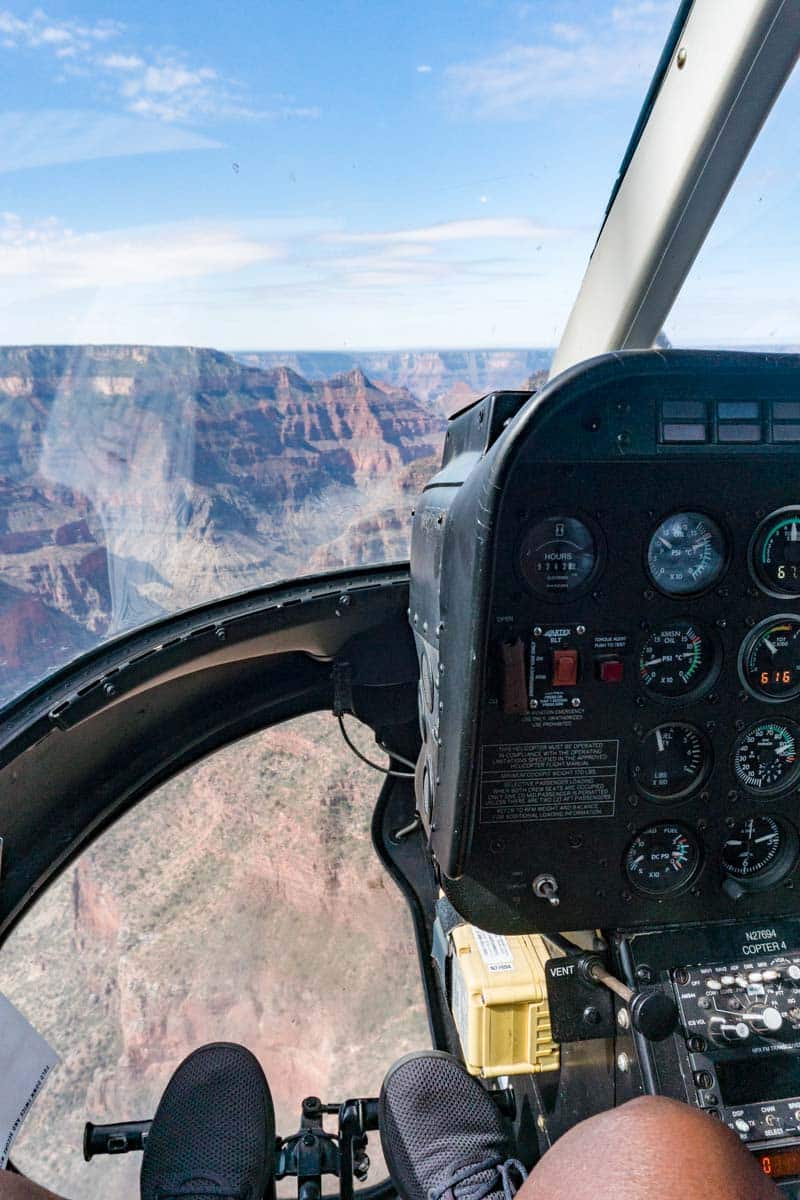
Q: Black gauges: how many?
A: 9